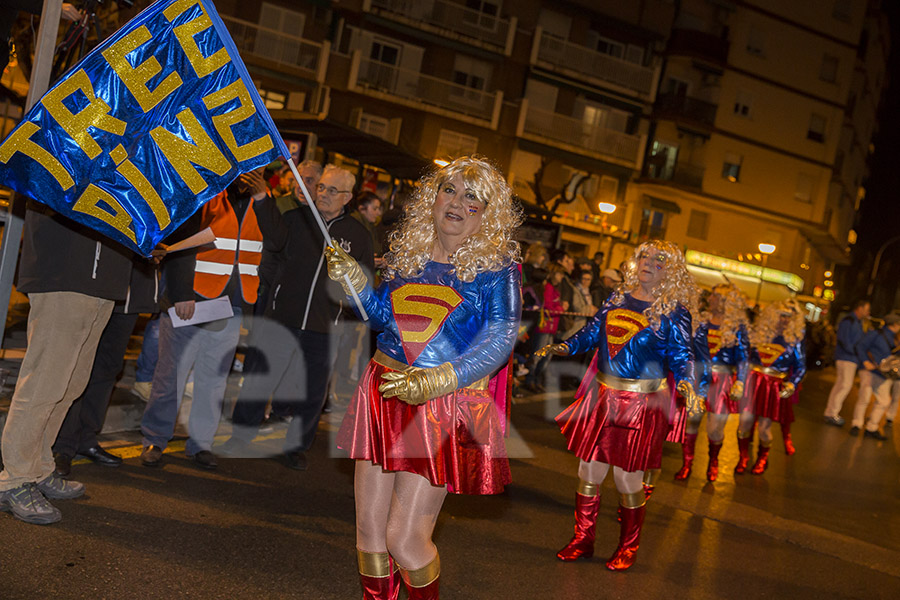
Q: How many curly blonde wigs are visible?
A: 4